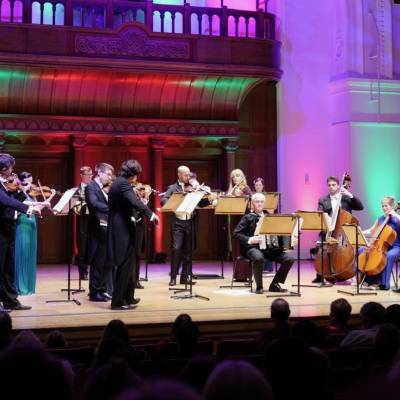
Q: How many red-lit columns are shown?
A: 2